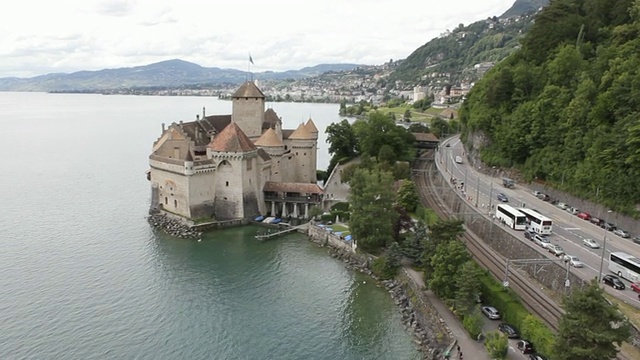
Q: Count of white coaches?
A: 3